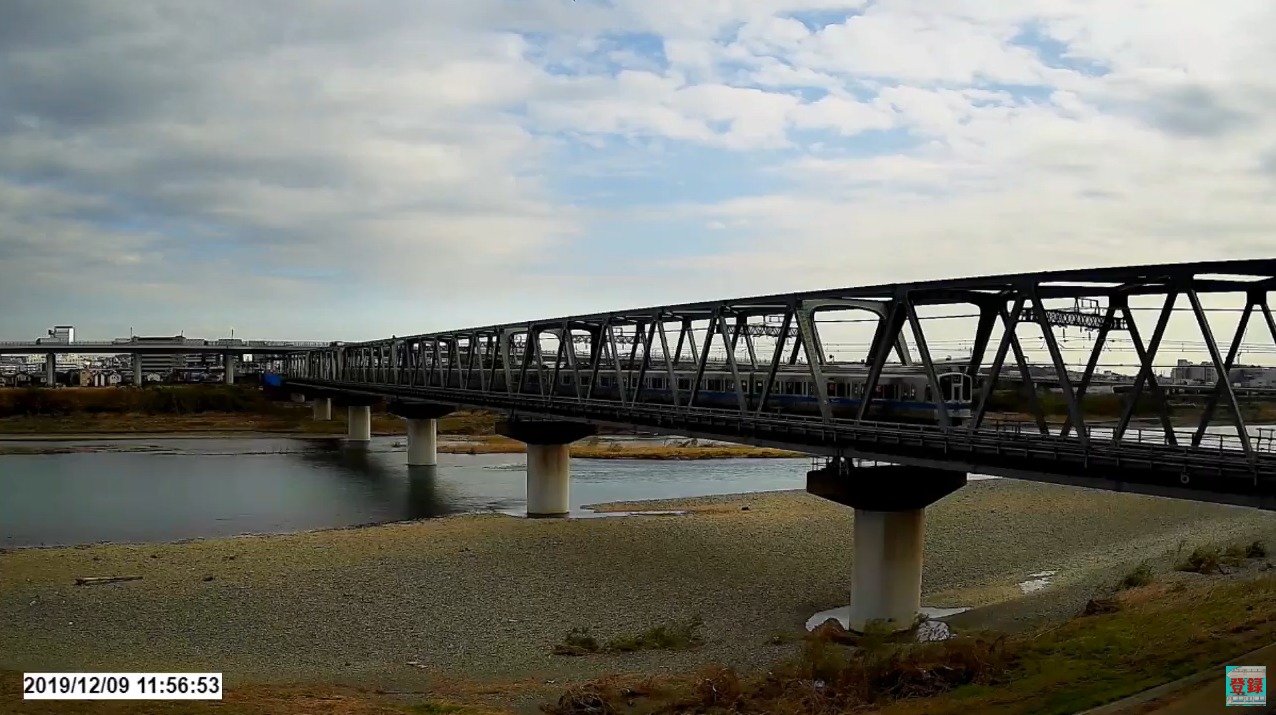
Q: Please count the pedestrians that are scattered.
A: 0